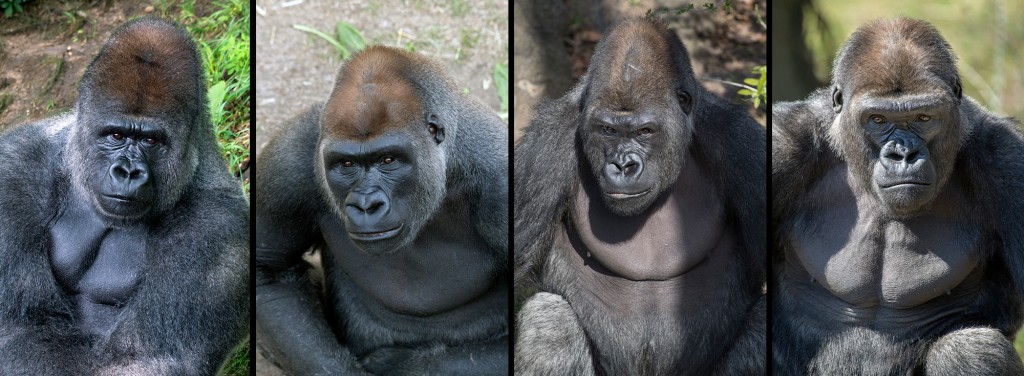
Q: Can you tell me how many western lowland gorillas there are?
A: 4